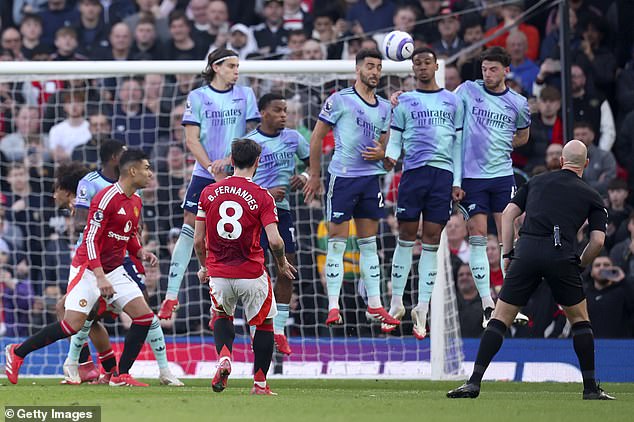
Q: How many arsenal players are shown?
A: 6